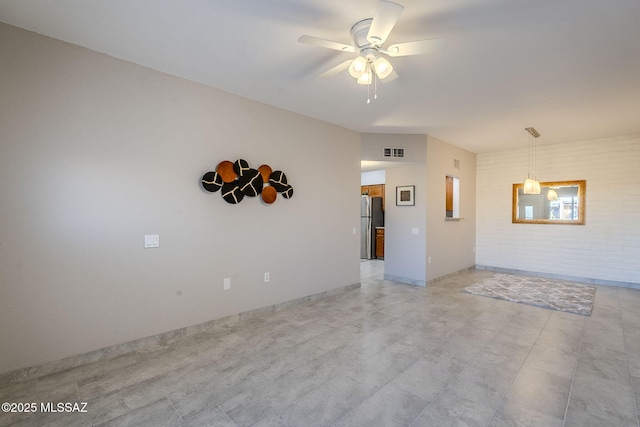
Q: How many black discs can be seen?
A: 6